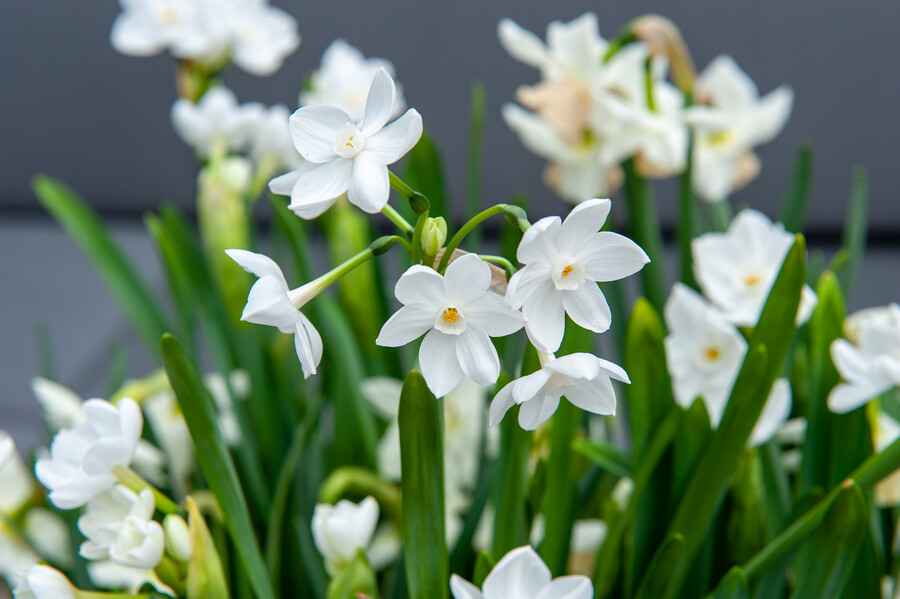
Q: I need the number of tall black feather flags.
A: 0